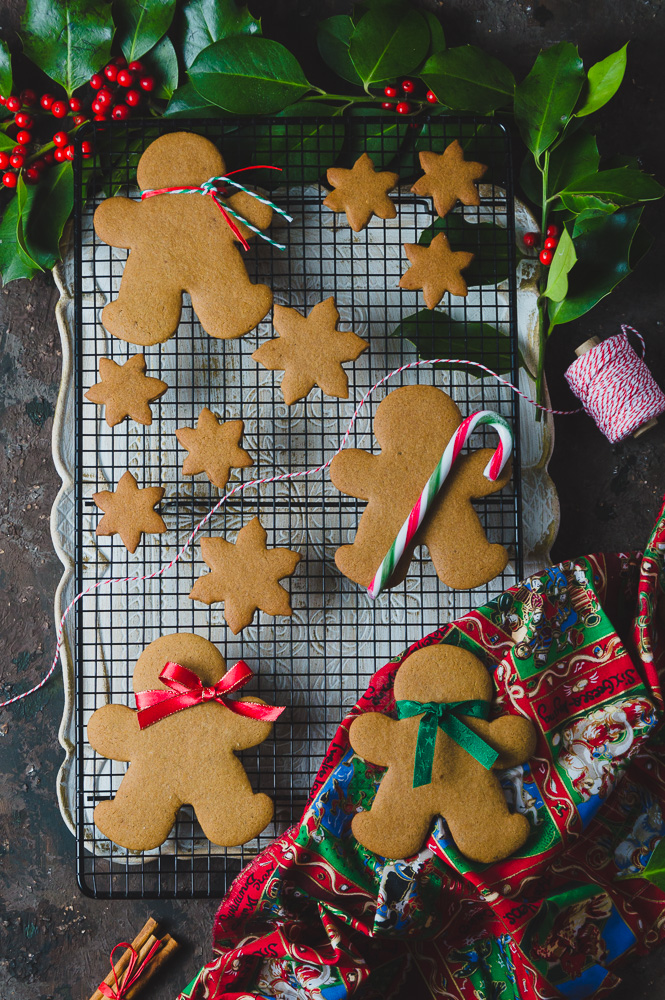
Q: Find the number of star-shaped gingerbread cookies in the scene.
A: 8